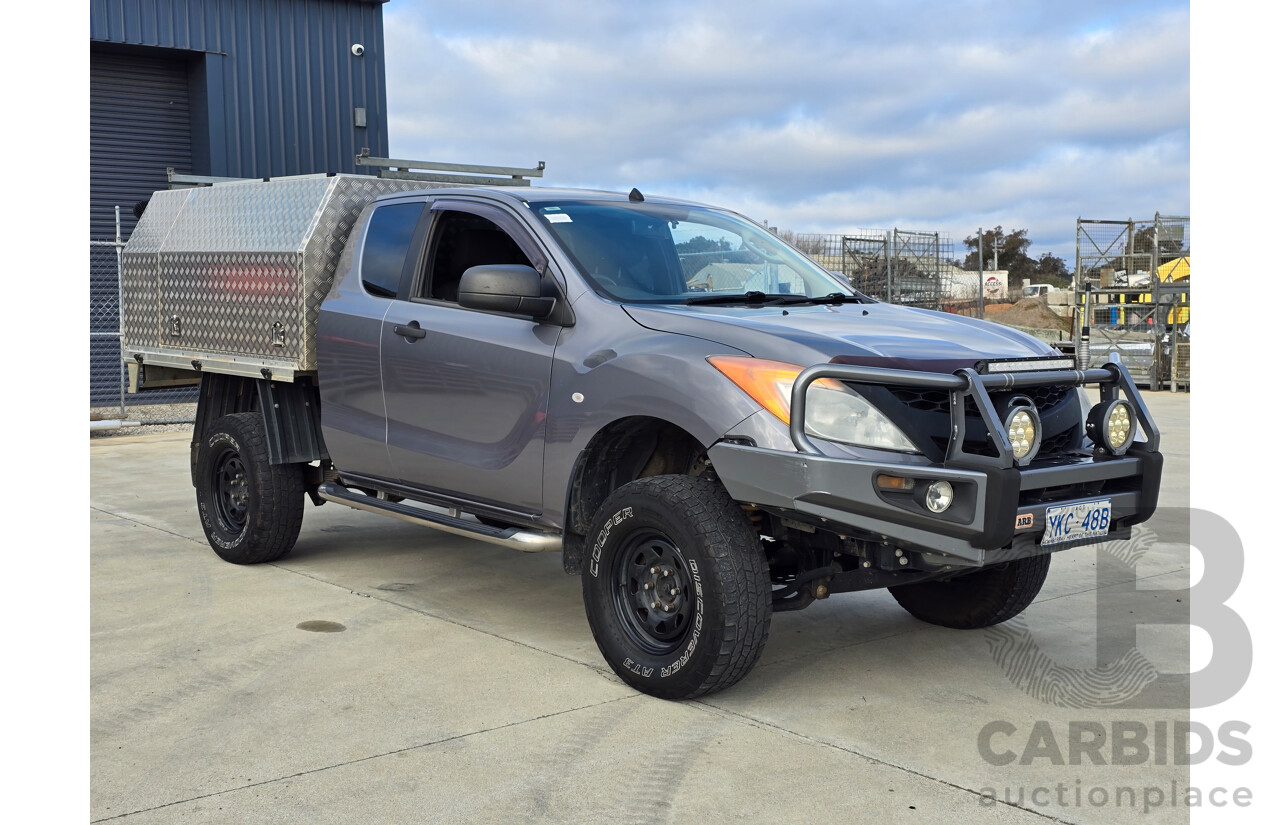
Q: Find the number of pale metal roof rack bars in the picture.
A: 2